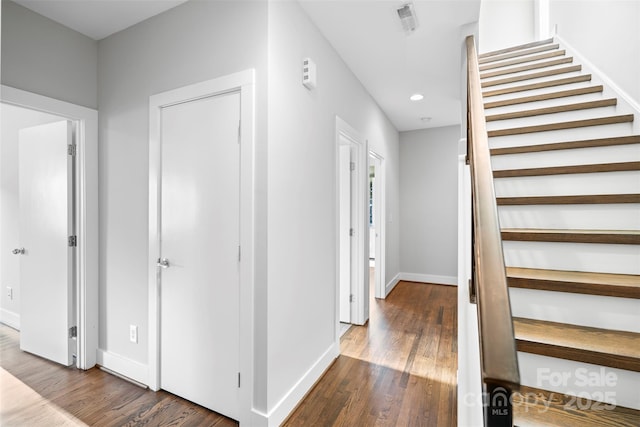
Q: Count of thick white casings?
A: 4